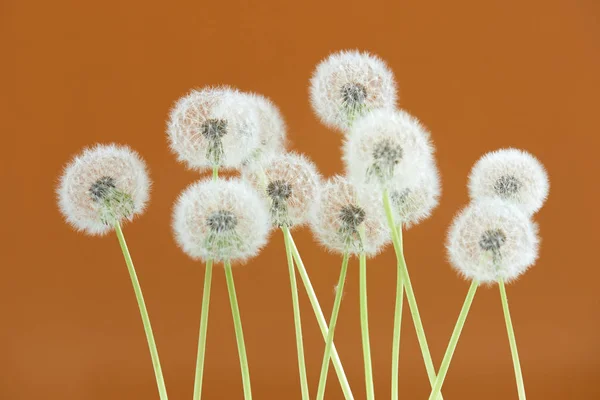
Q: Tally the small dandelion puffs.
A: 11